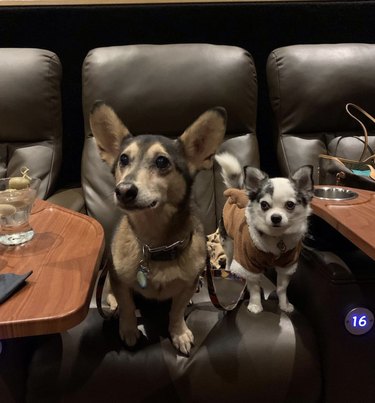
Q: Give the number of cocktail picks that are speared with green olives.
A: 1